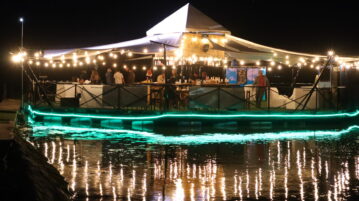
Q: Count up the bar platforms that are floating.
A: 1